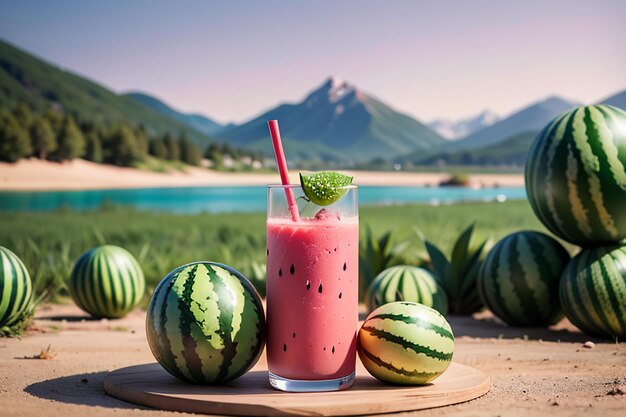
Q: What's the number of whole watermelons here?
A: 8